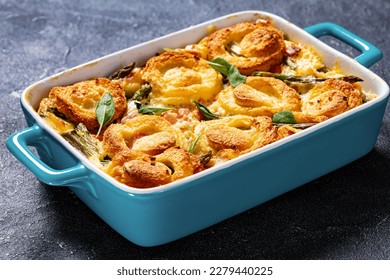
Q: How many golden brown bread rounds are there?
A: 8